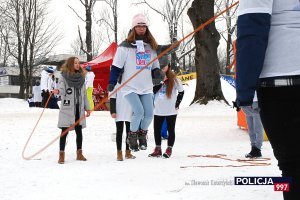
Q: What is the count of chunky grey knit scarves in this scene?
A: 1